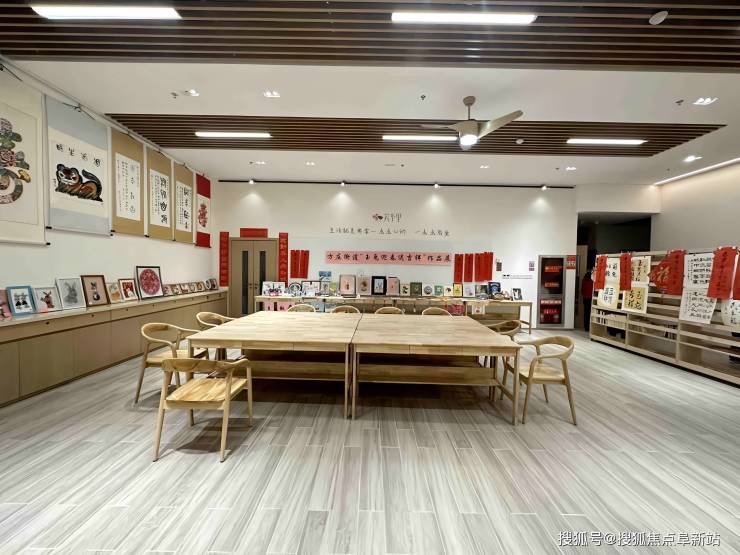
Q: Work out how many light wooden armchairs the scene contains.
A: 9